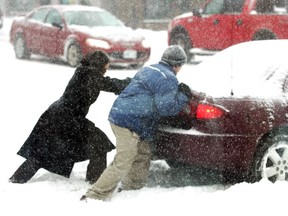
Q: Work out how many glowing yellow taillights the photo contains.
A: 0